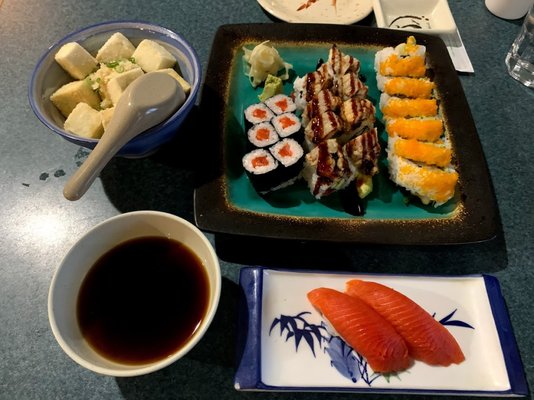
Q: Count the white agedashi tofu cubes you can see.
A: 8